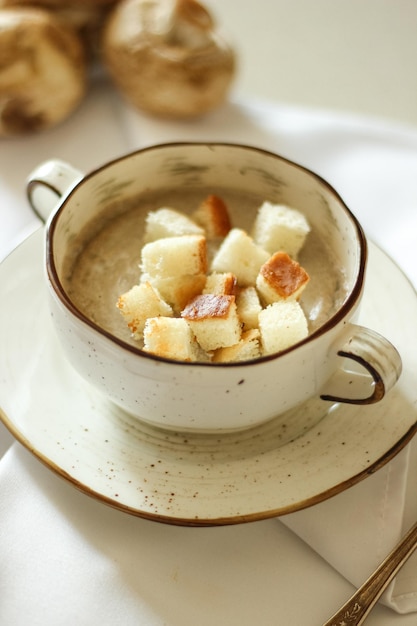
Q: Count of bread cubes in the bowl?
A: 14